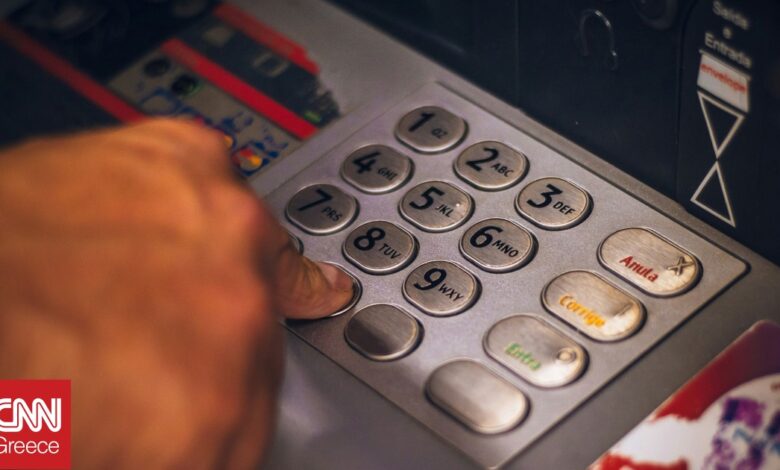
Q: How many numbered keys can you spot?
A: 9